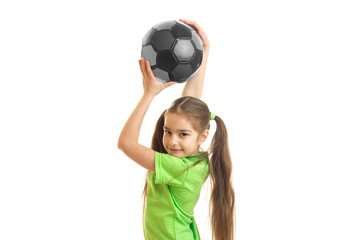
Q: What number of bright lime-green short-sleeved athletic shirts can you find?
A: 1